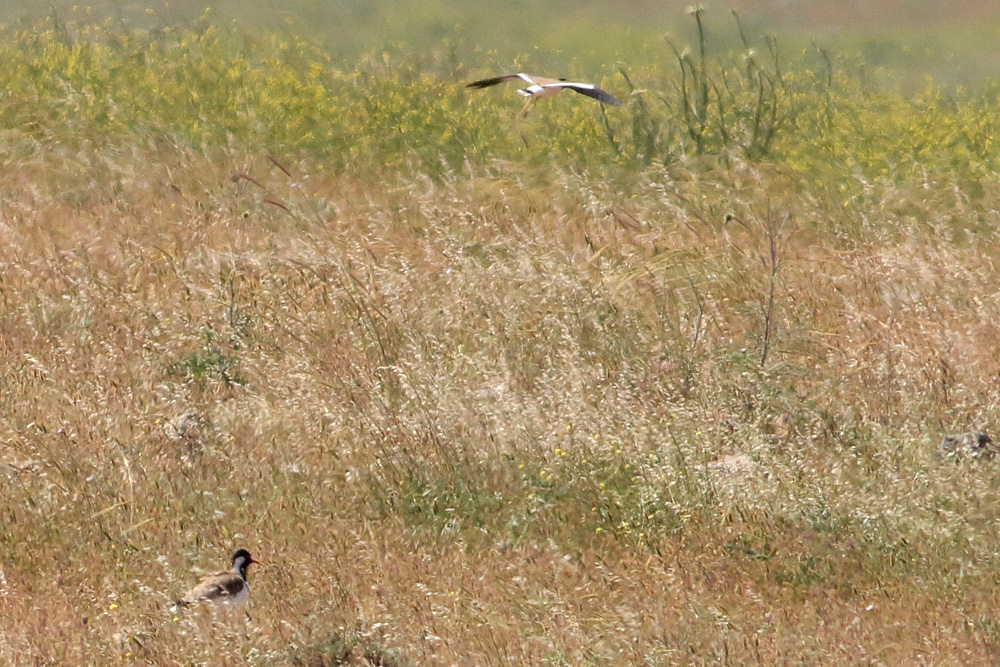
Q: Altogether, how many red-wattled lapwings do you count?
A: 2